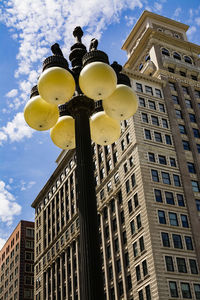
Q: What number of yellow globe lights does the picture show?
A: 6